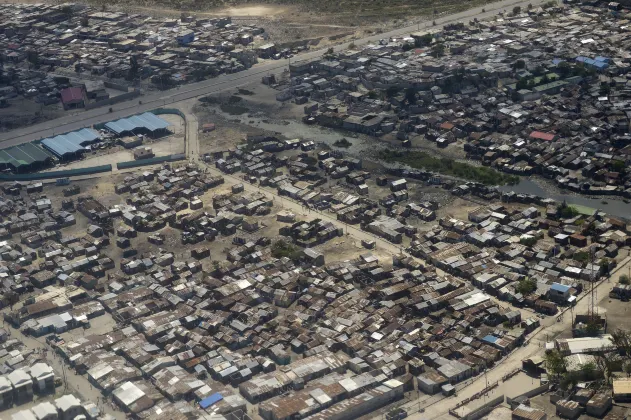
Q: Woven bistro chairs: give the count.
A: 0